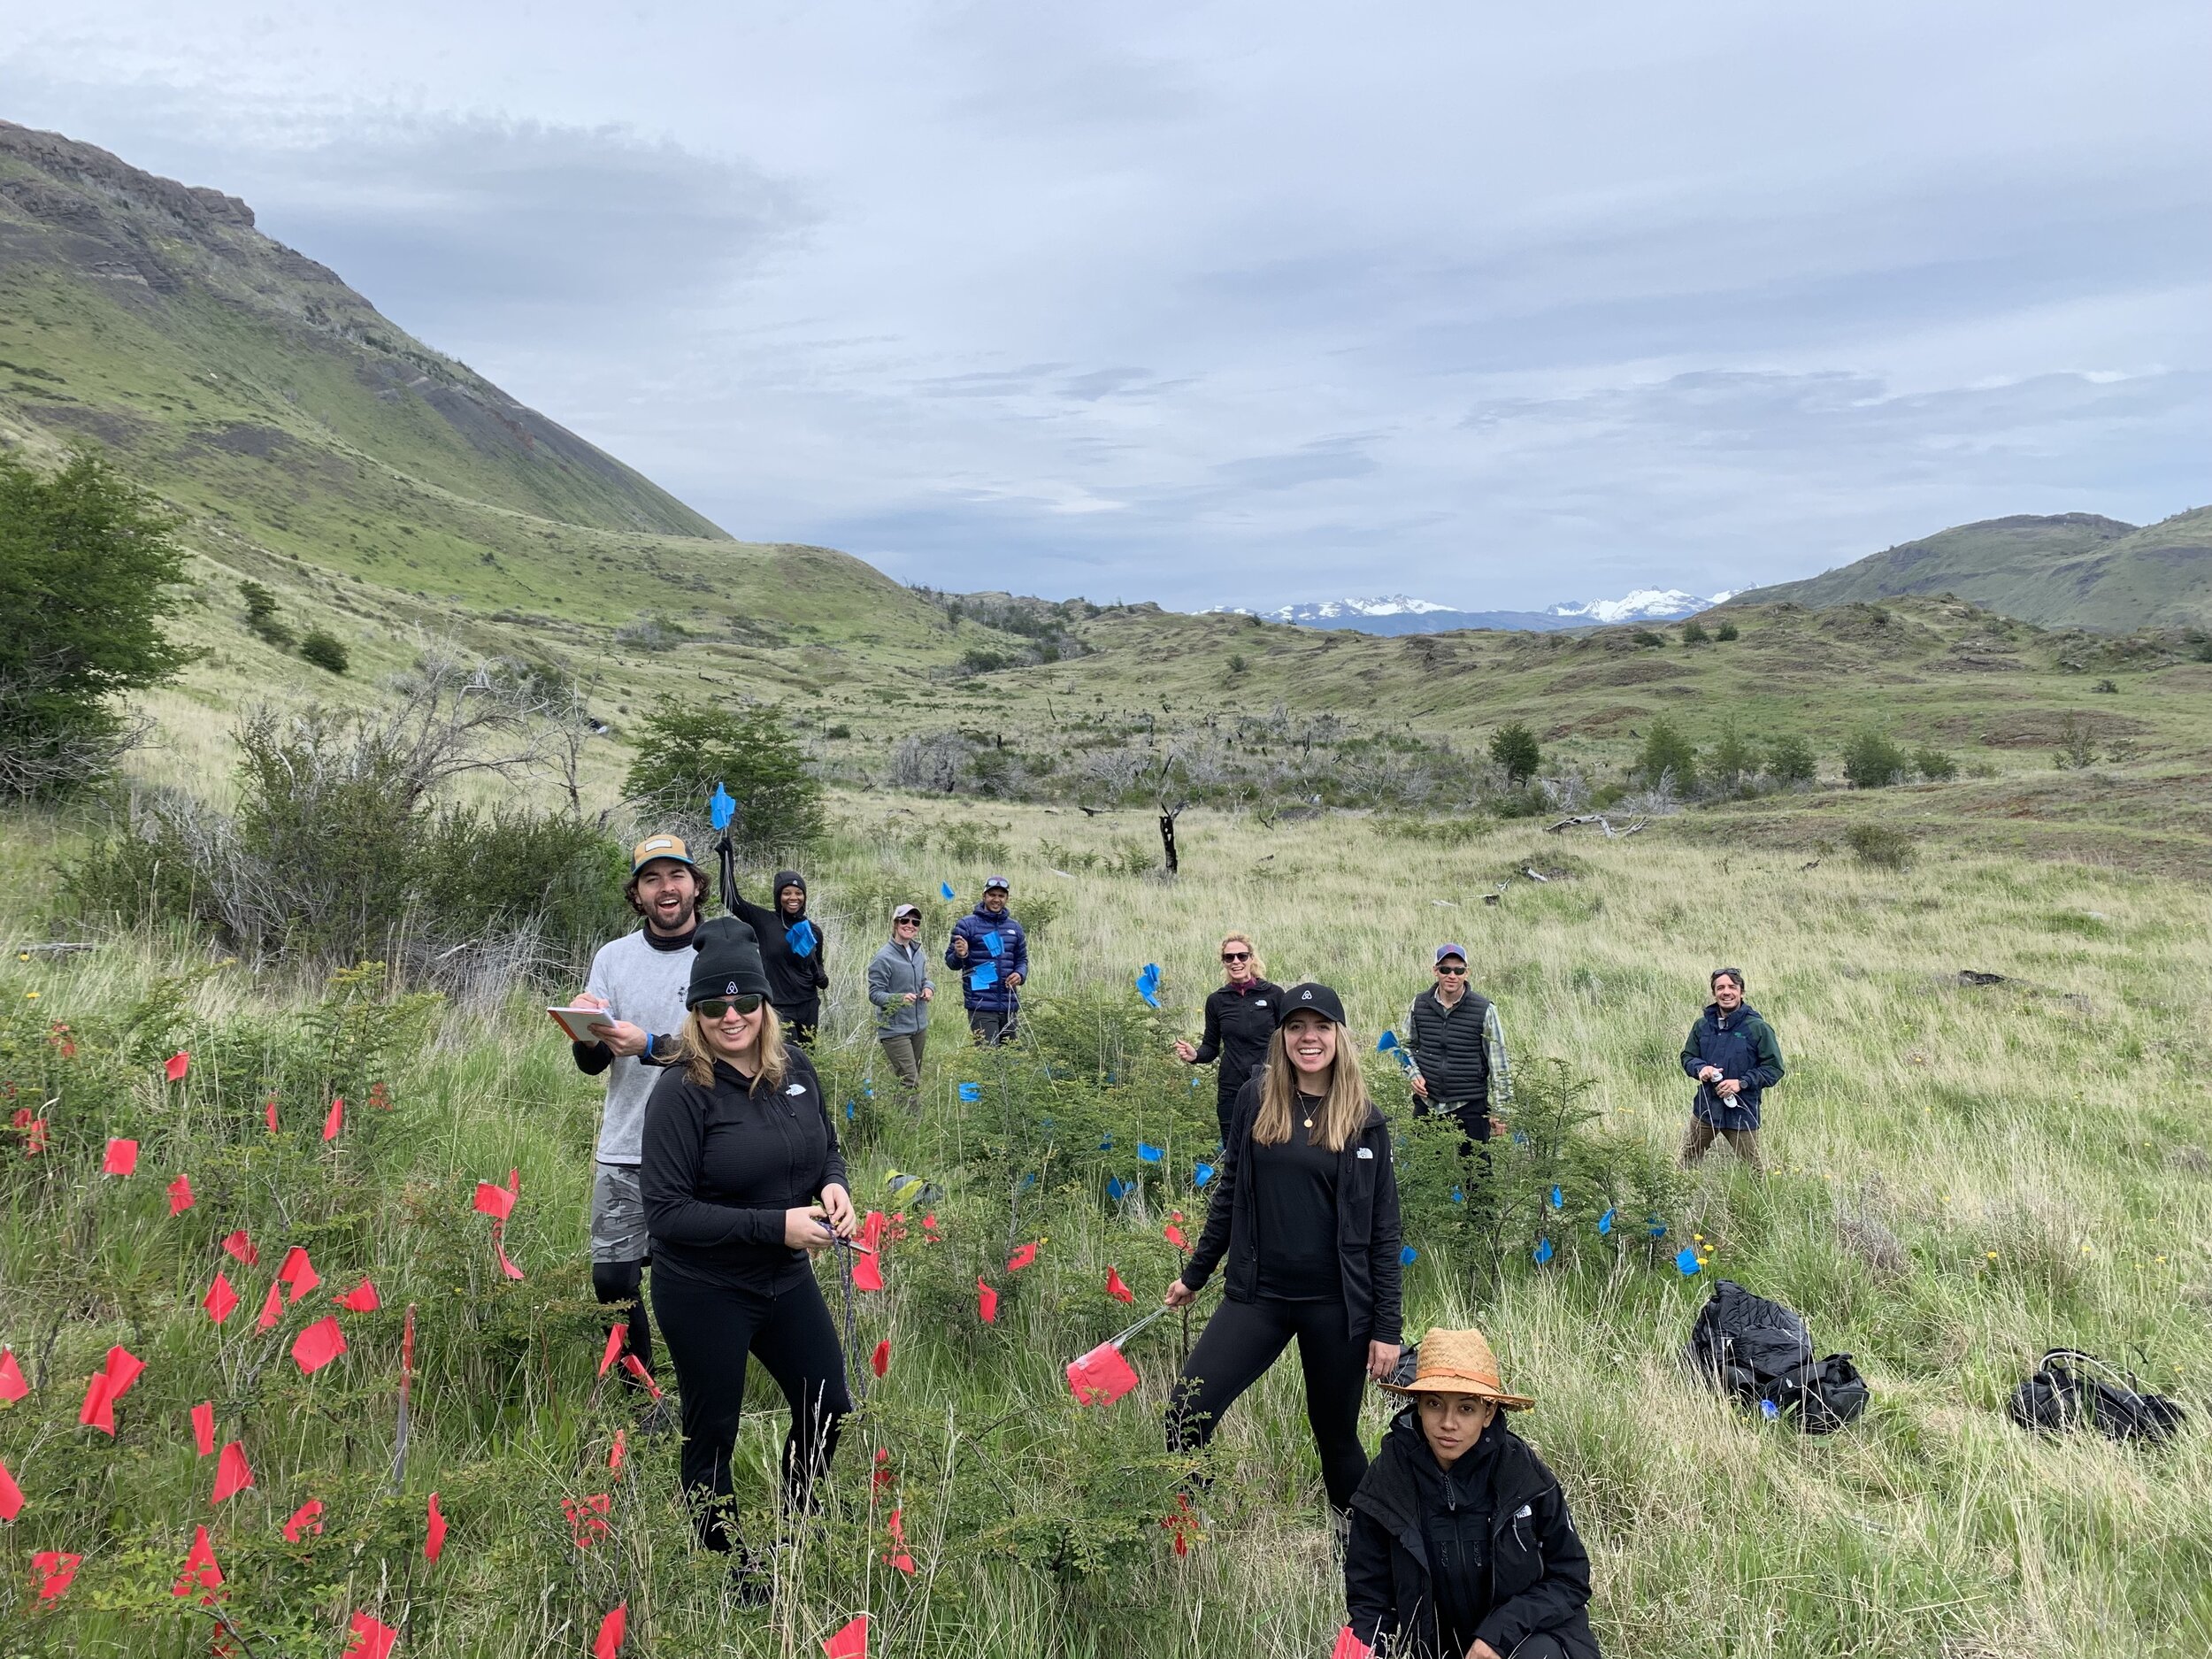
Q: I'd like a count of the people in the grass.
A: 10